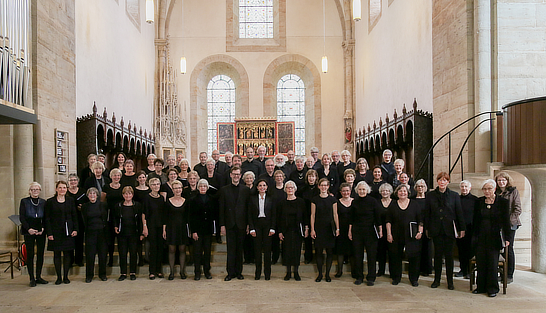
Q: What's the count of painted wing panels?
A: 2